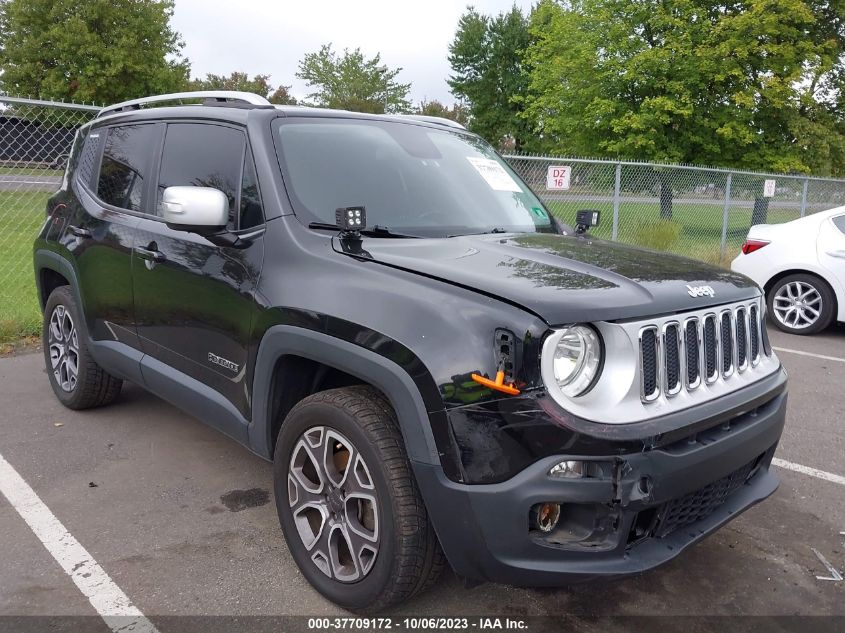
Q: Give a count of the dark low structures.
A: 1